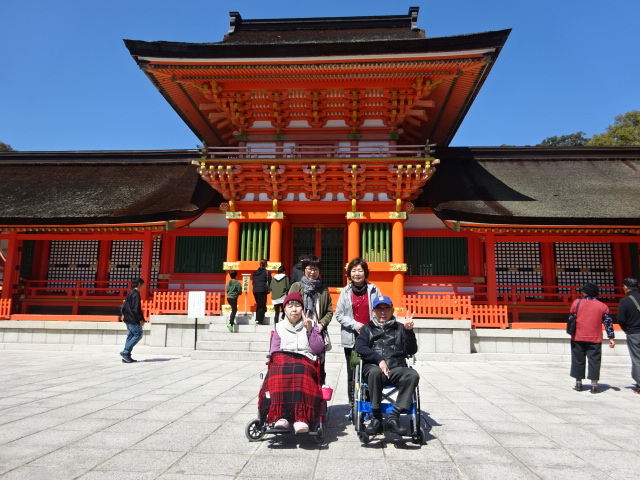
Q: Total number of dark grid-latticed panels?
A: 4